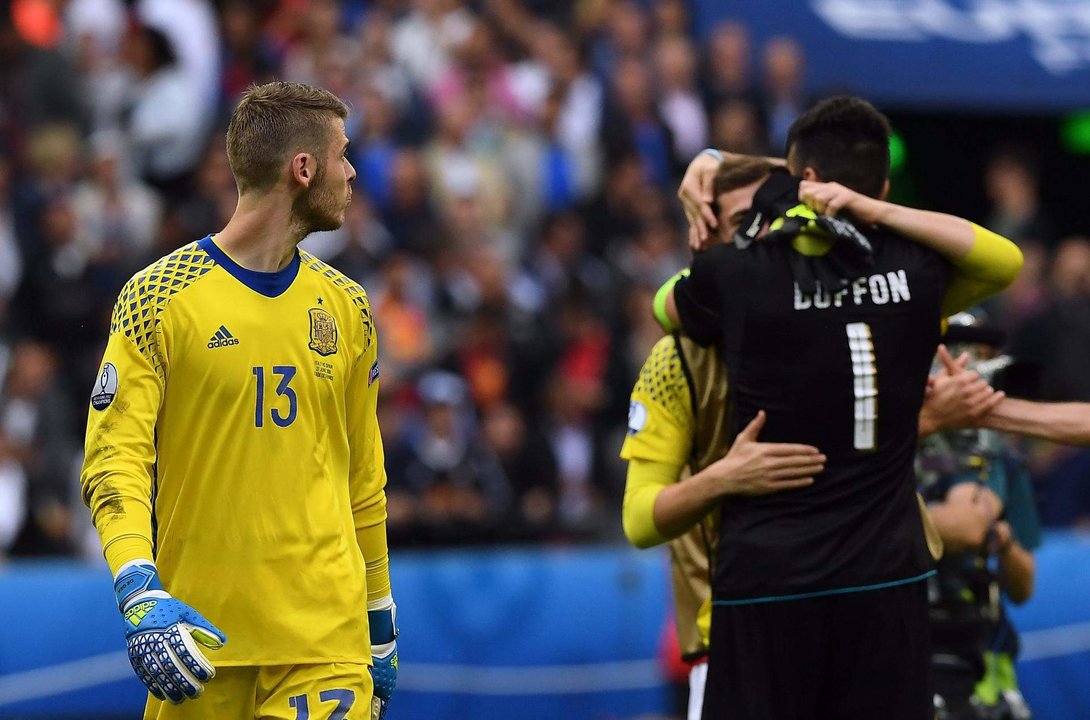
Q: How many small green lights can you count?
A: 2